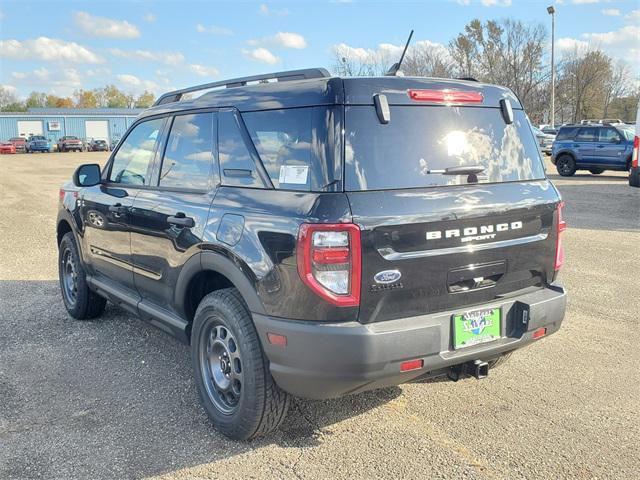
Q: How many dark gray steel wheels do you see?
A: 2